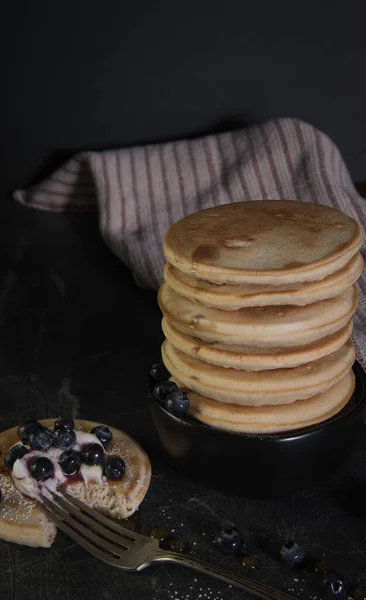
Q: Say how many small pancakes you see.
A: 7